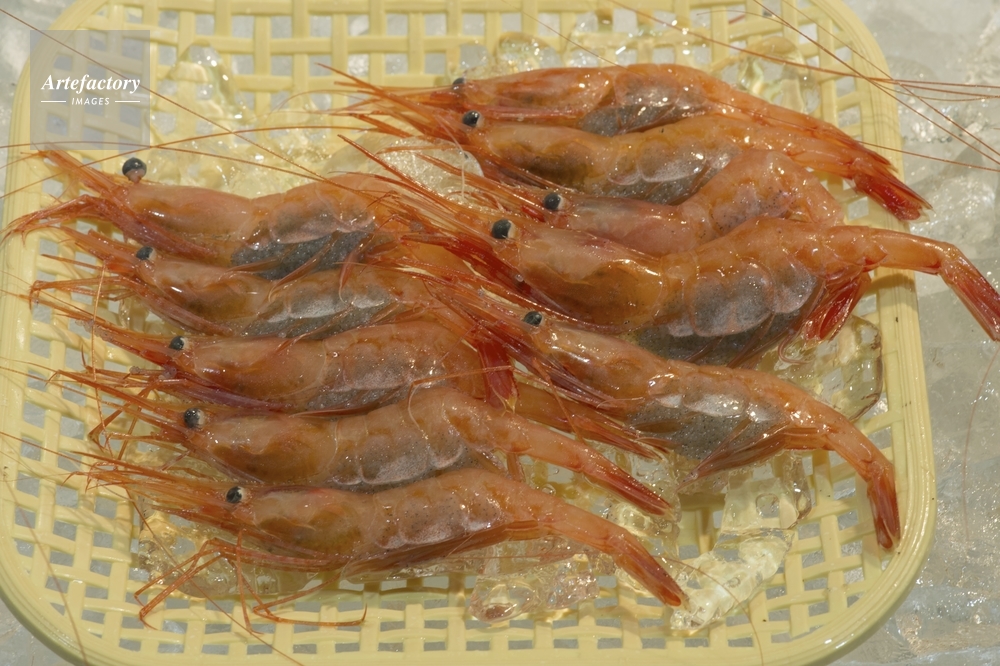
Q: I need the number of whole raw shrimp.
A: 10